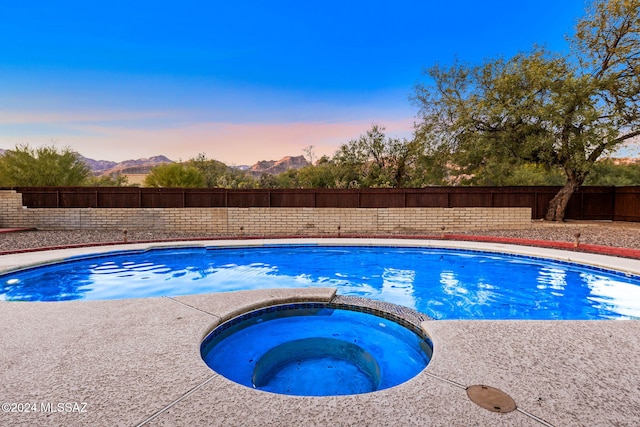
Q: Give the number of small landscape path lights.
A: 5